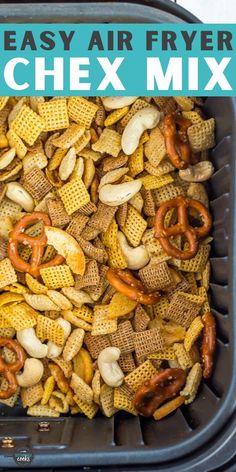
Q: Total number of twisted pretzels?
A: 7